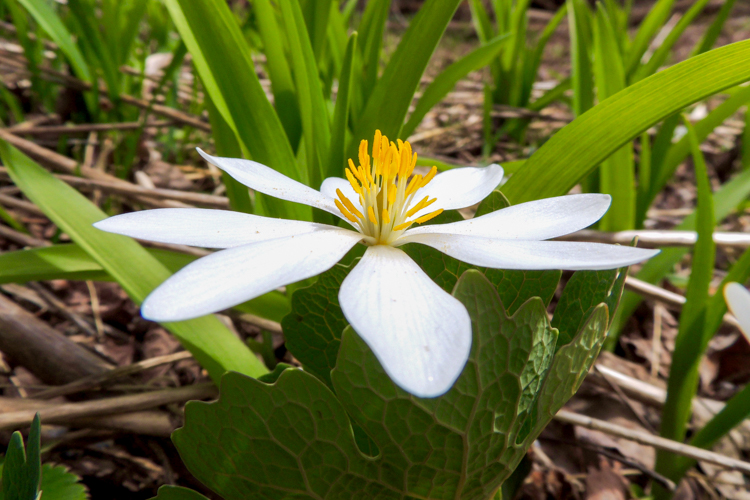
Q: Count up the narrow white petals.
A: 8